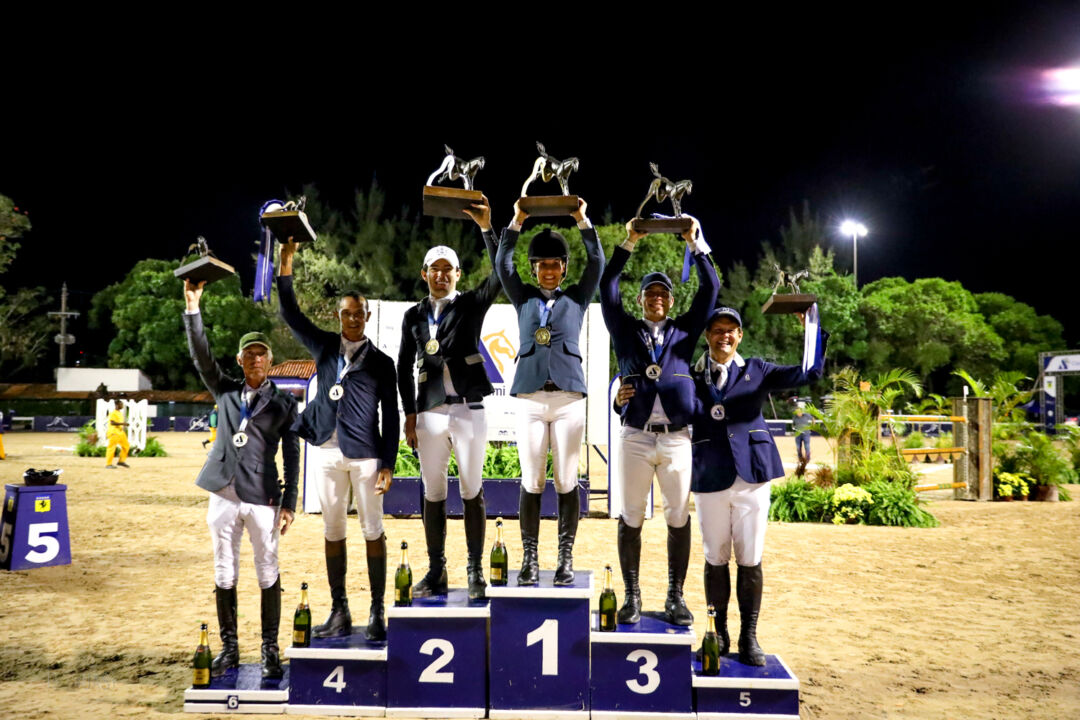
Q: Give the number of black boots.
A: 12